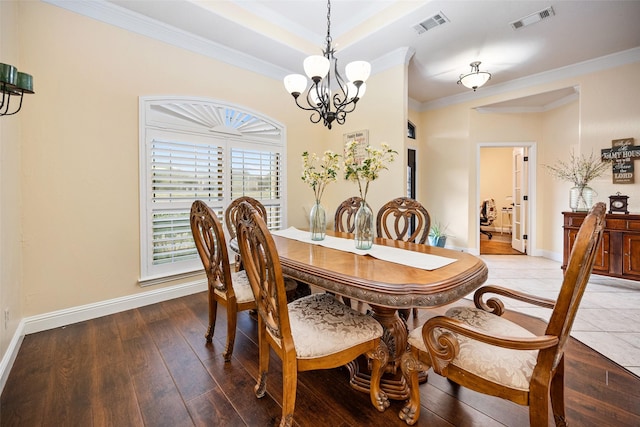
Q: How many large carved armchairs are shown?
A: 1